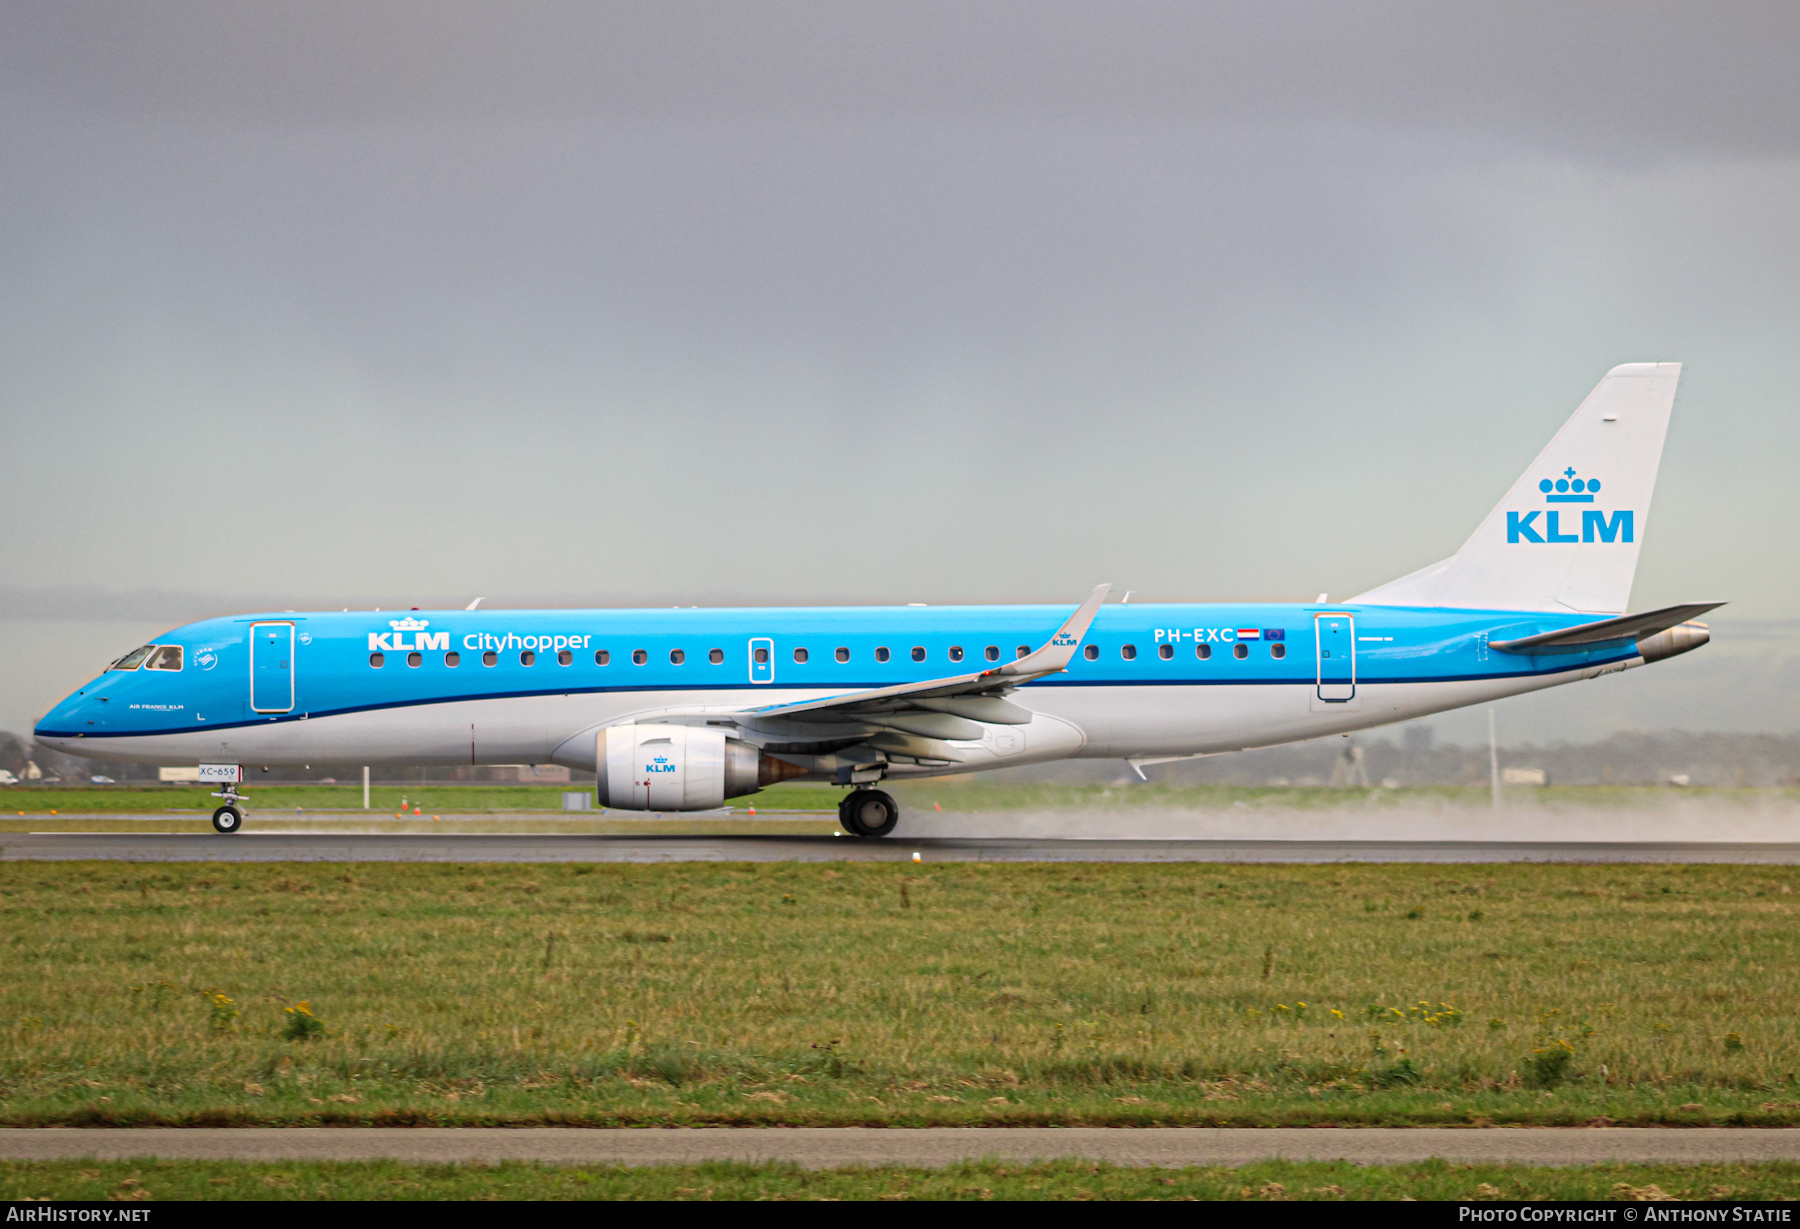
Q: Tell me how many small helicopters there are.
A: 0